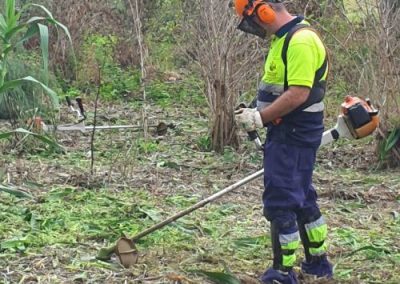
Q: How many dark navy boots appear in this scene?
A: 2